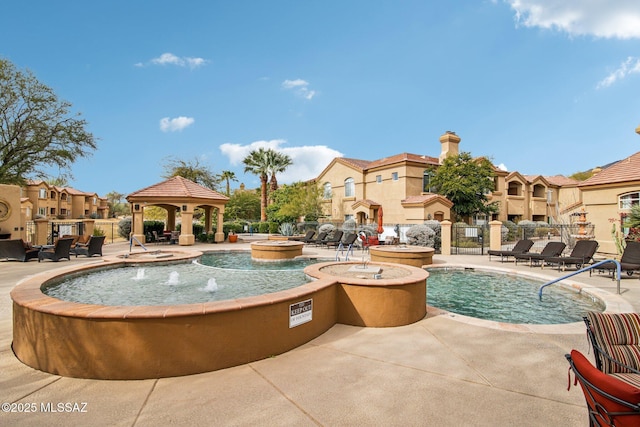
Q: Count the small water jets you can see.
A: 3